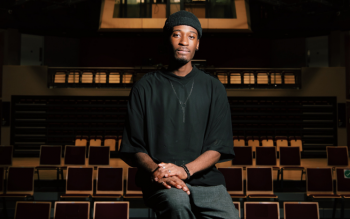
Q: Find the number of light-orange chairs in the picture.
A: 9